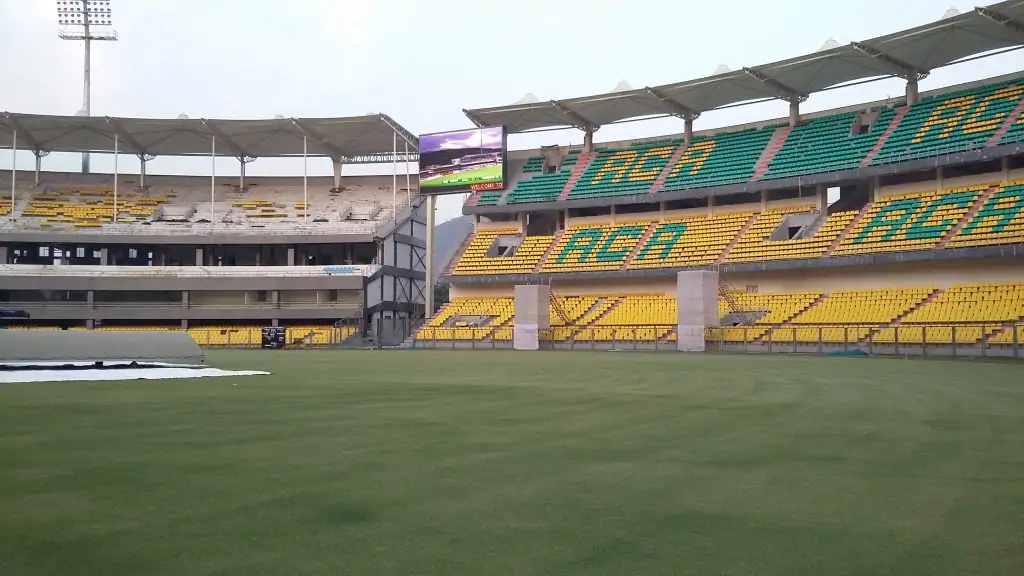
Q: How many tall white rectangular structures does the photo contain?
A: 2